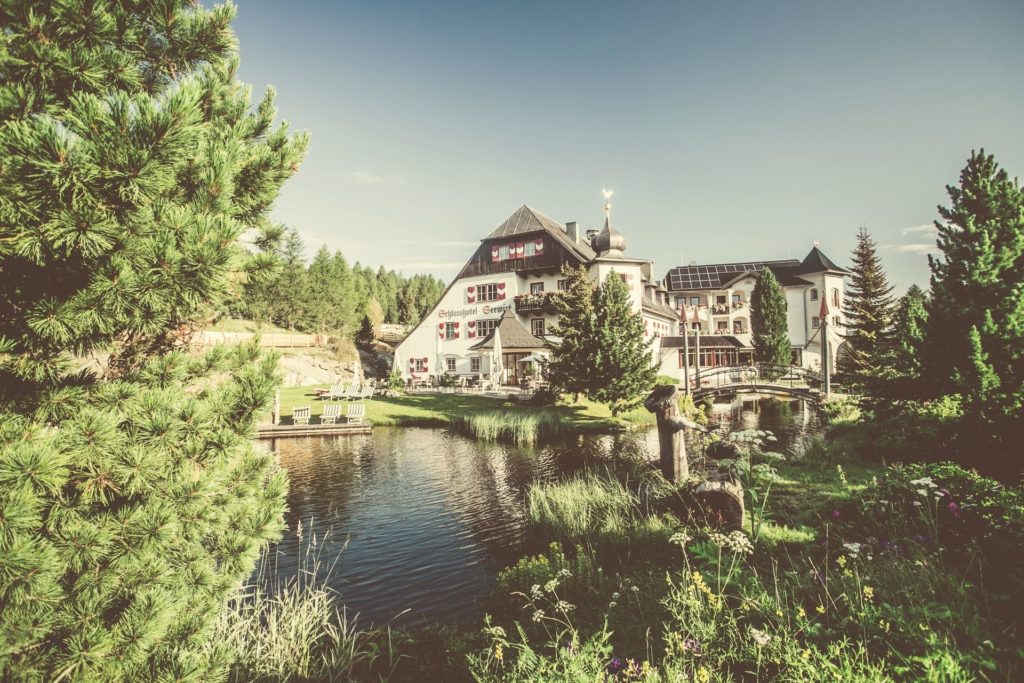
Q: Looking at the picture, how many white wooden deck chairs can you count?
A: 6